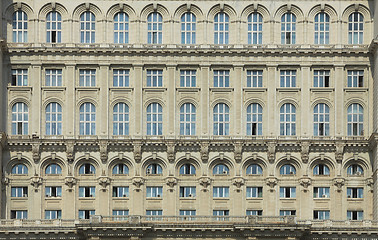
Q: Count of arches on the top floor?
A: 11